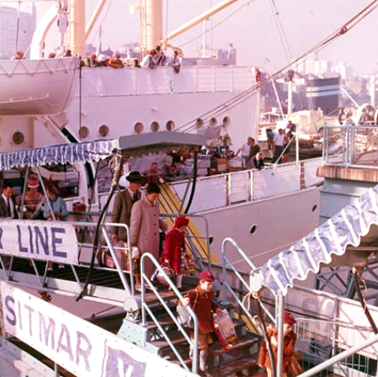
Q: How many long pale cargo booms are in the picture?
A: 2